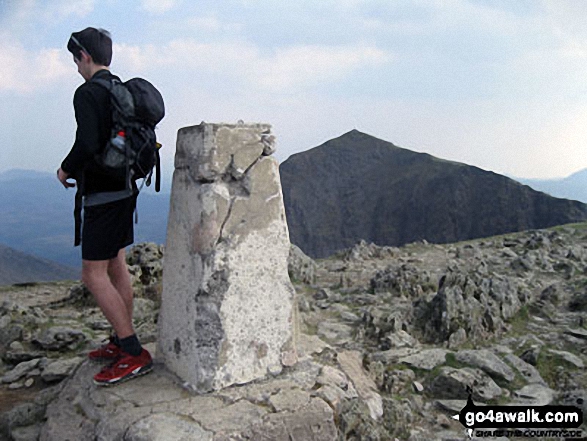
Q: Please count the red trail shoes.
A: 2